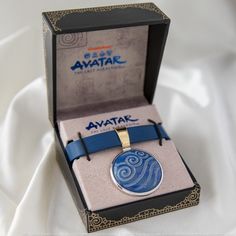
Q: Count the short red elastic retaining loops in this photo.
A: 0